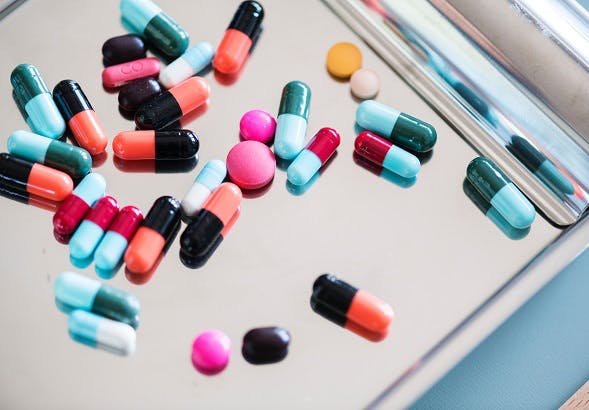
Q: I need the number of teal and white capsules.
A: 3